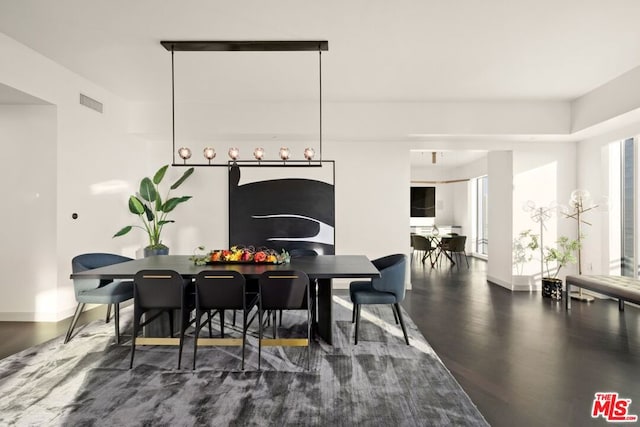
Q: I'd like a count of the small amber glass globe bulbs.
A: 6